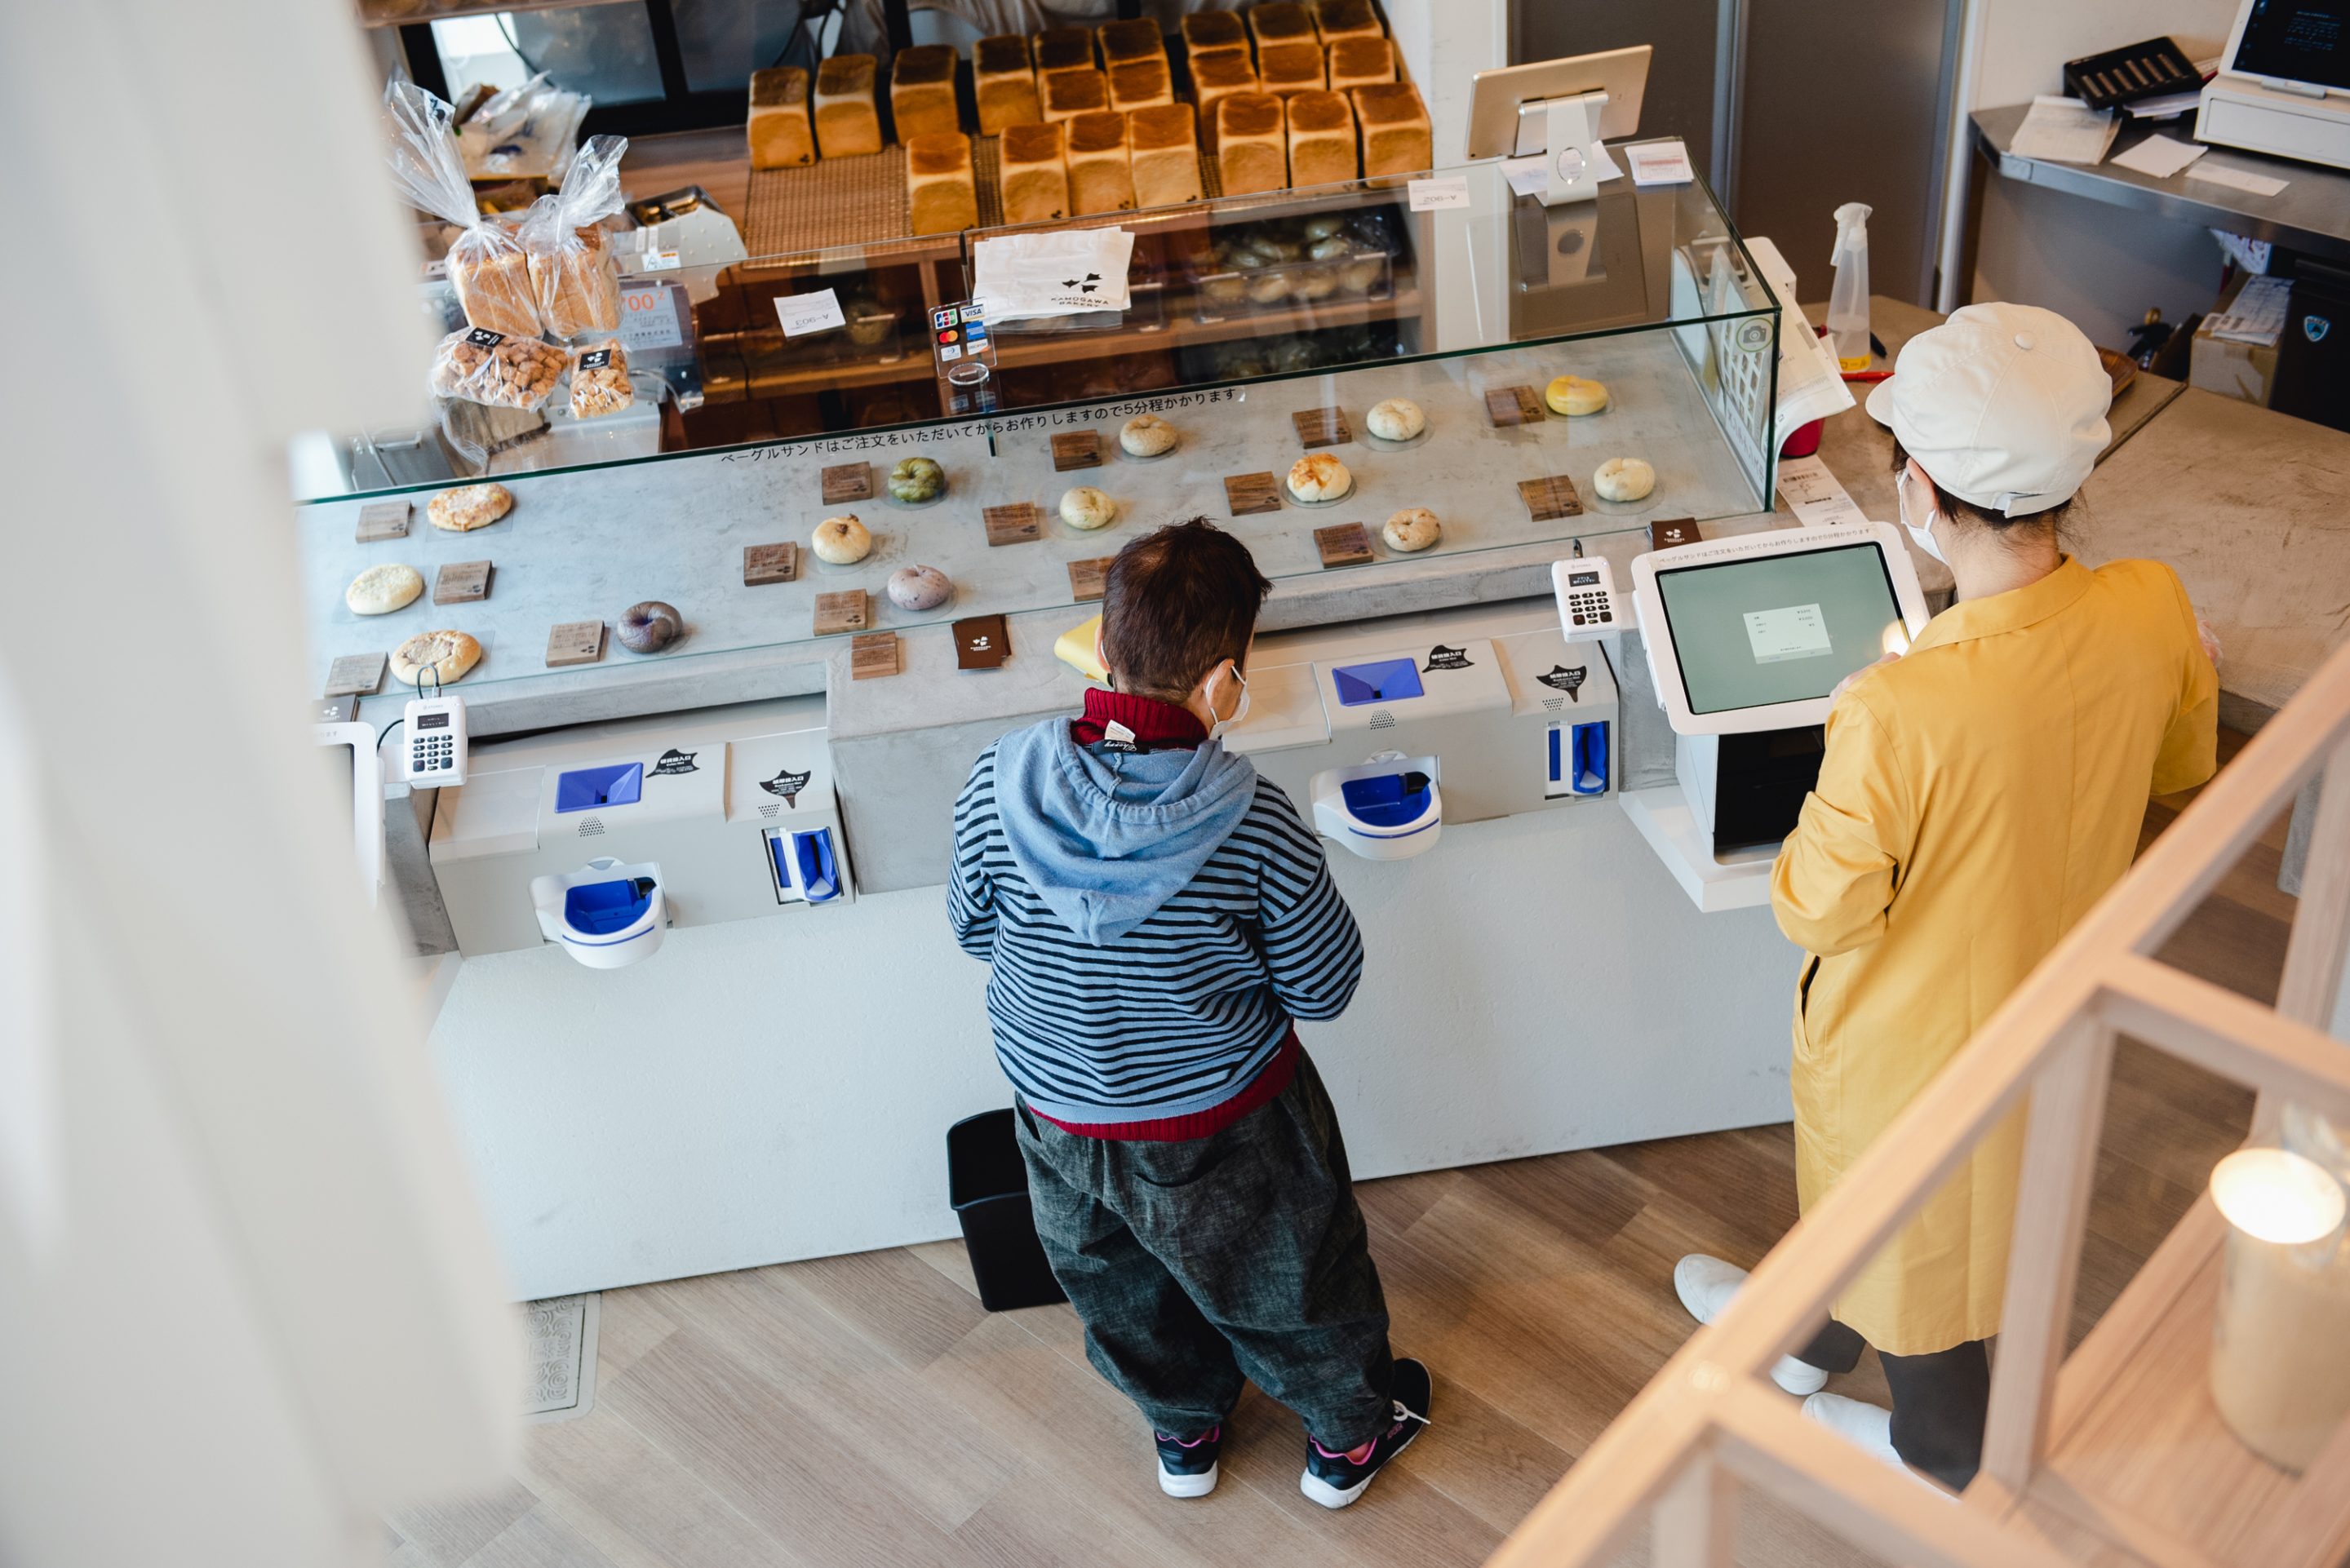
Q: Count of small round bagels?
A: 11